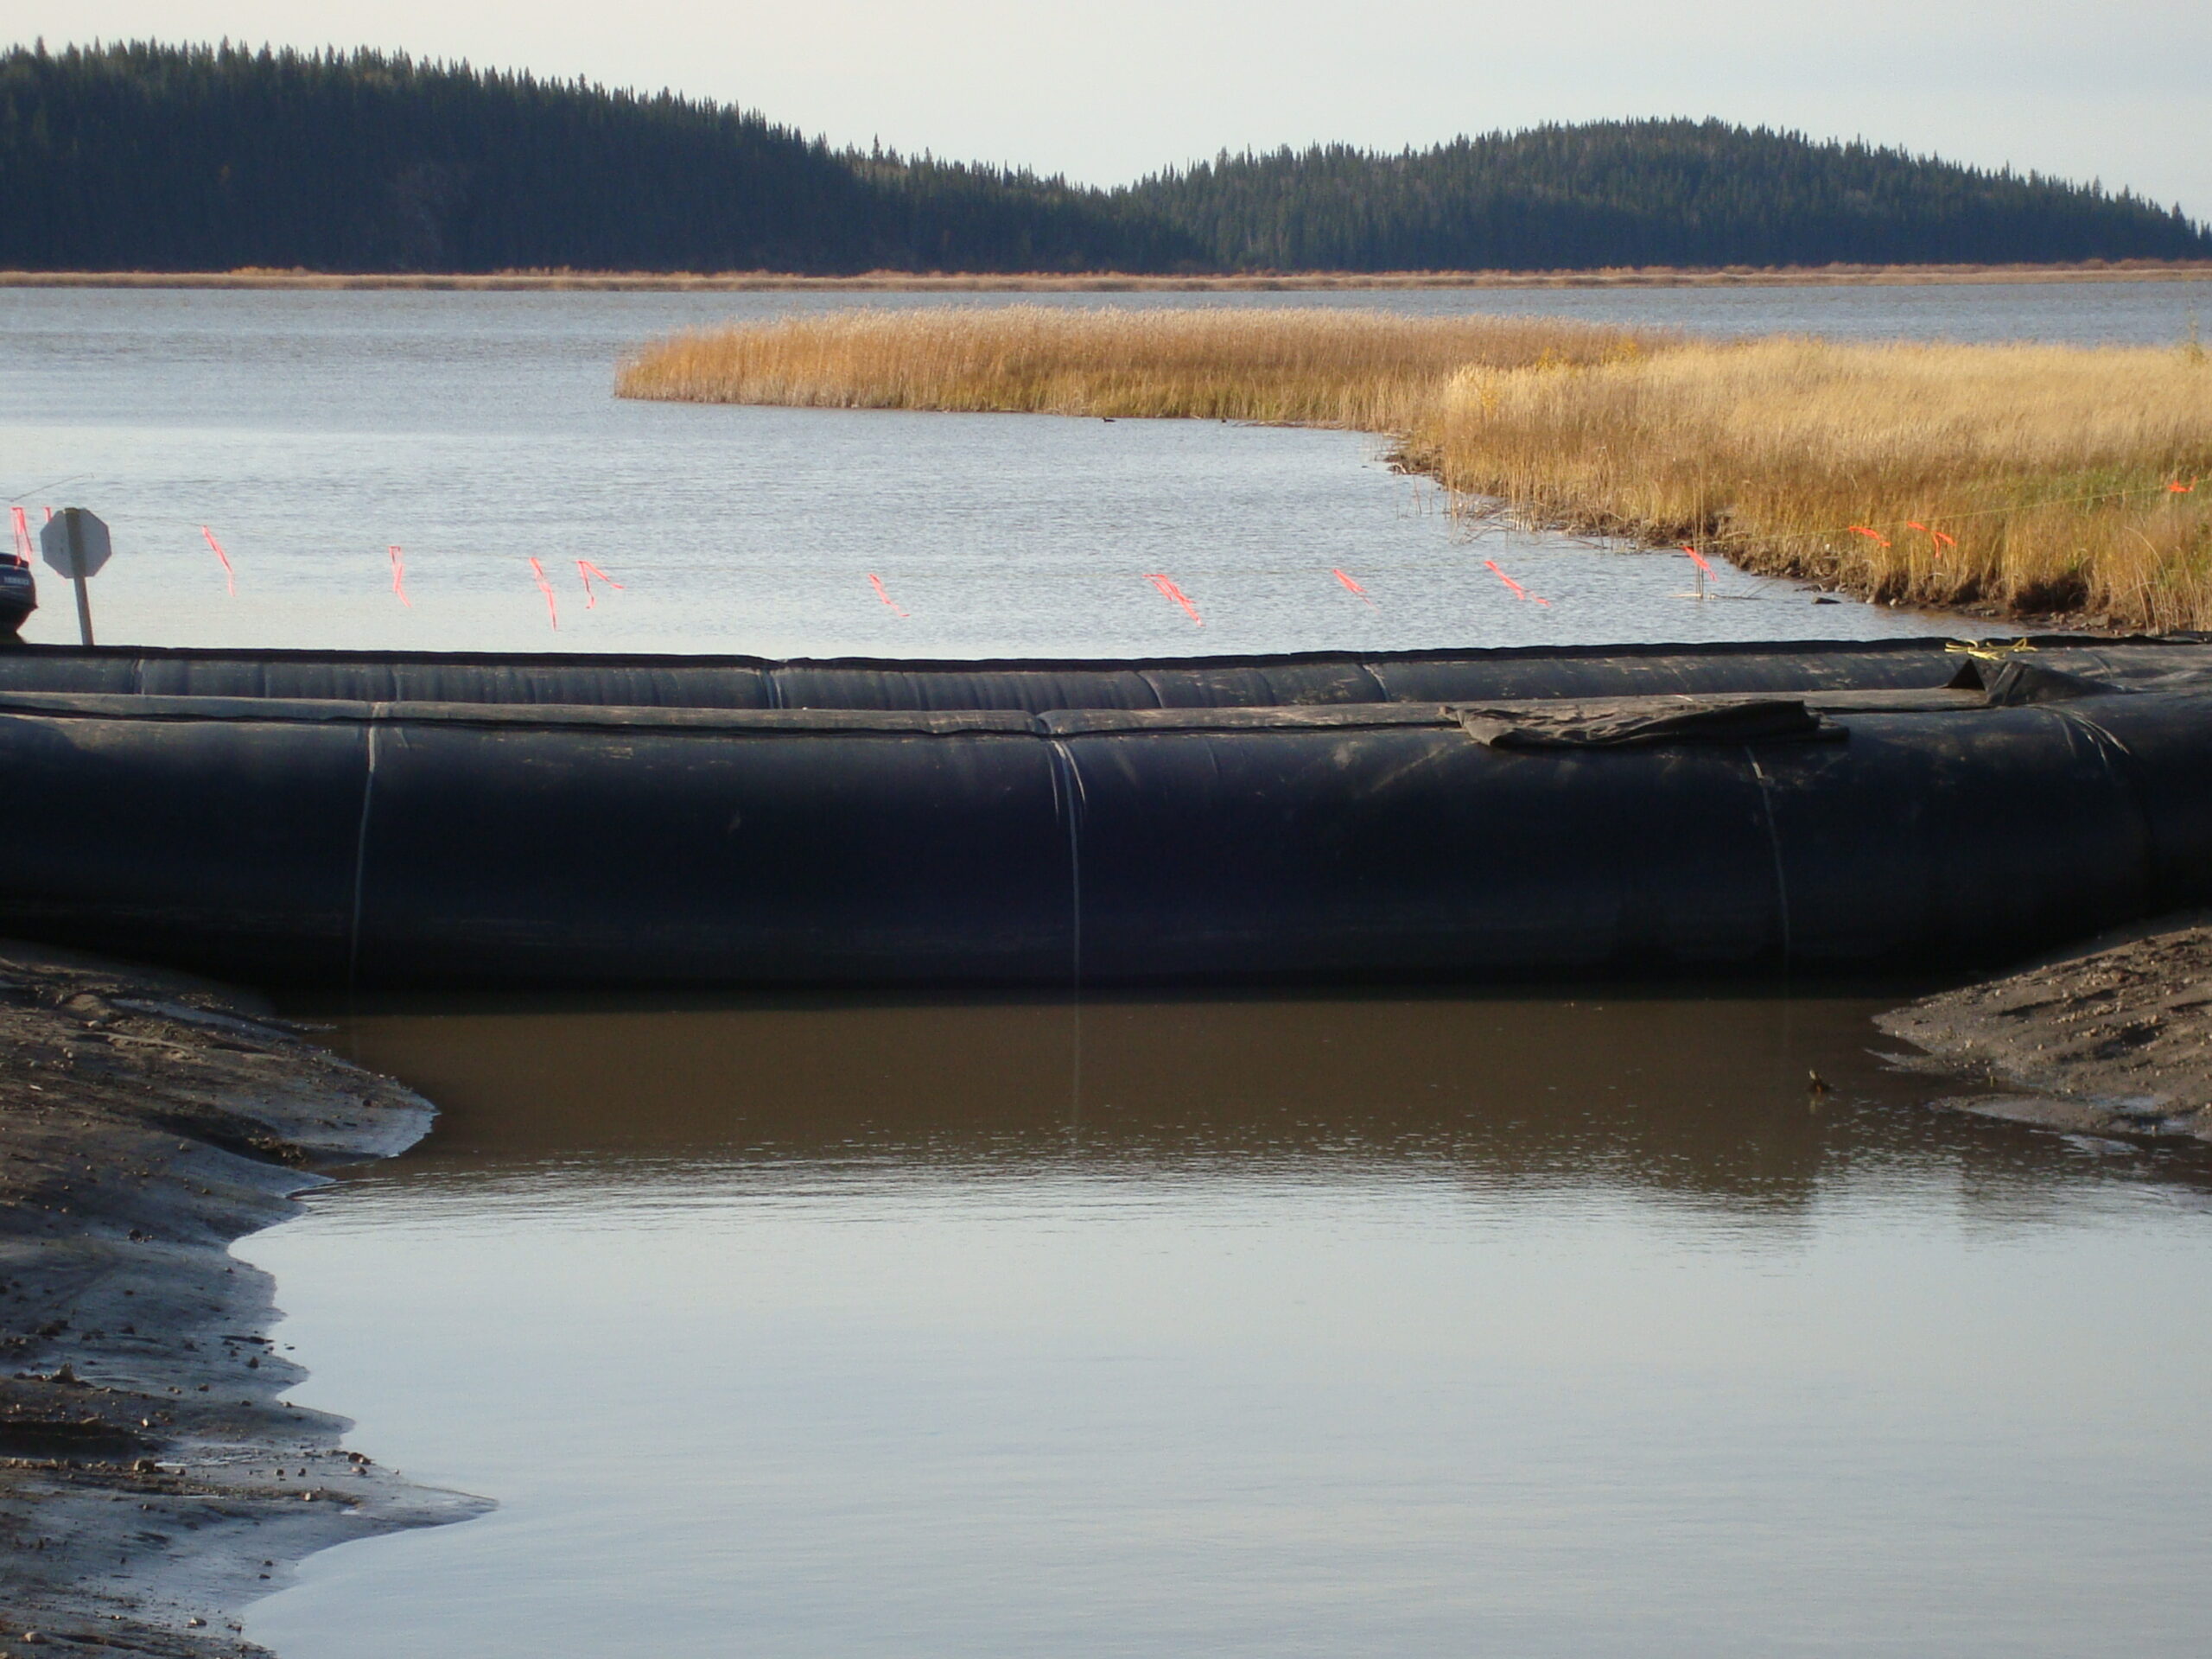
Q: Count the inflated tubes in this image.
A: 2